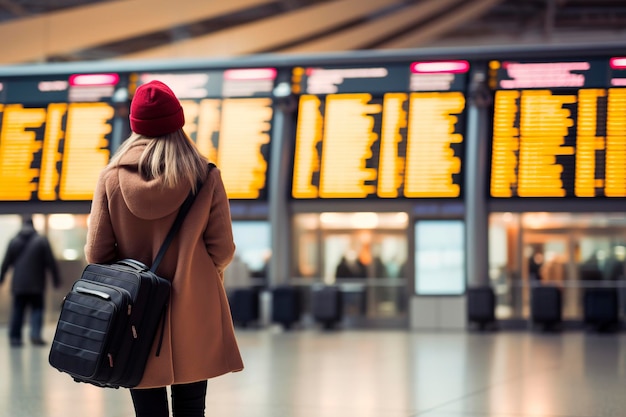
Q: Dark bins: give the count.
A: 6